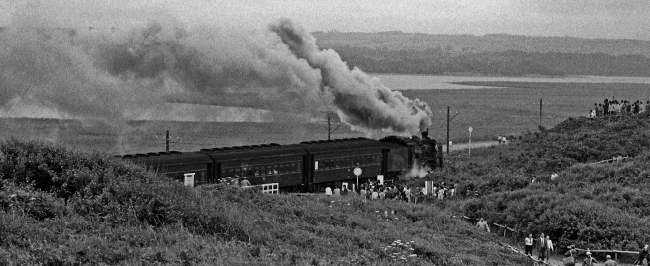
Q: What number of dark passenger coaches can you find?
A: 3